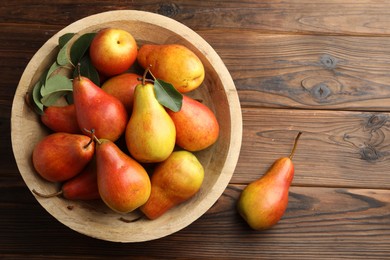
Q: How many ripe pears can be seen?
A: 12